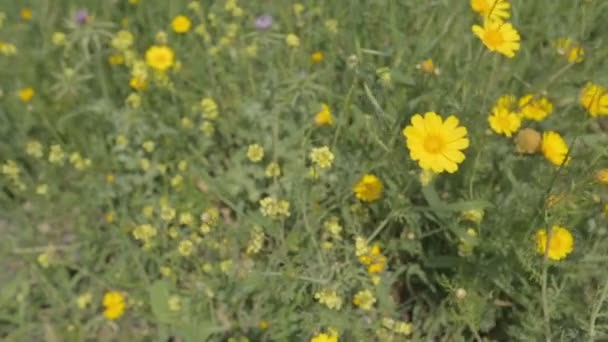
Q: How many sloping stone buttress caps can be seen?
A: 0